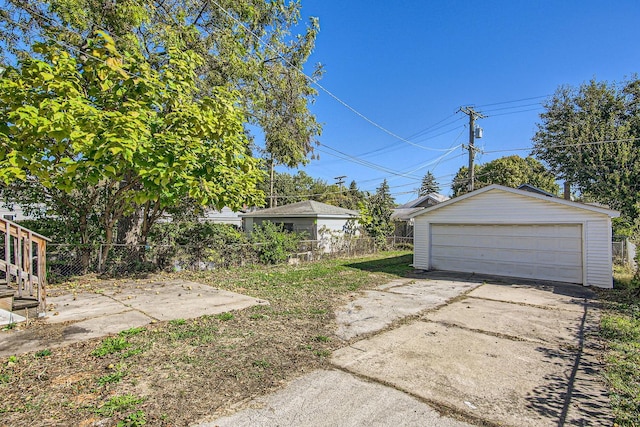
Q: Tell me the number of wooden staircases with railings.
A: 1